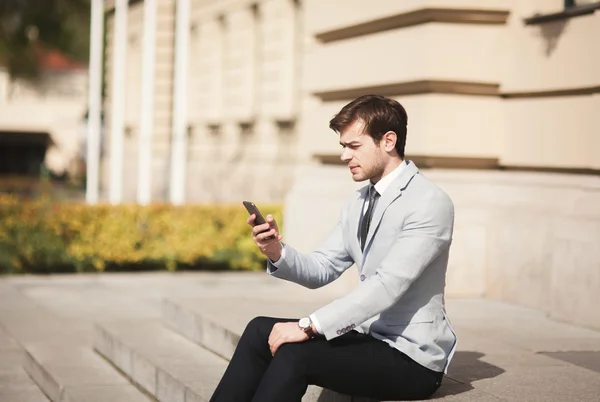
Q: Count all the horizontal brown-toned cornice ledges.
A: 3